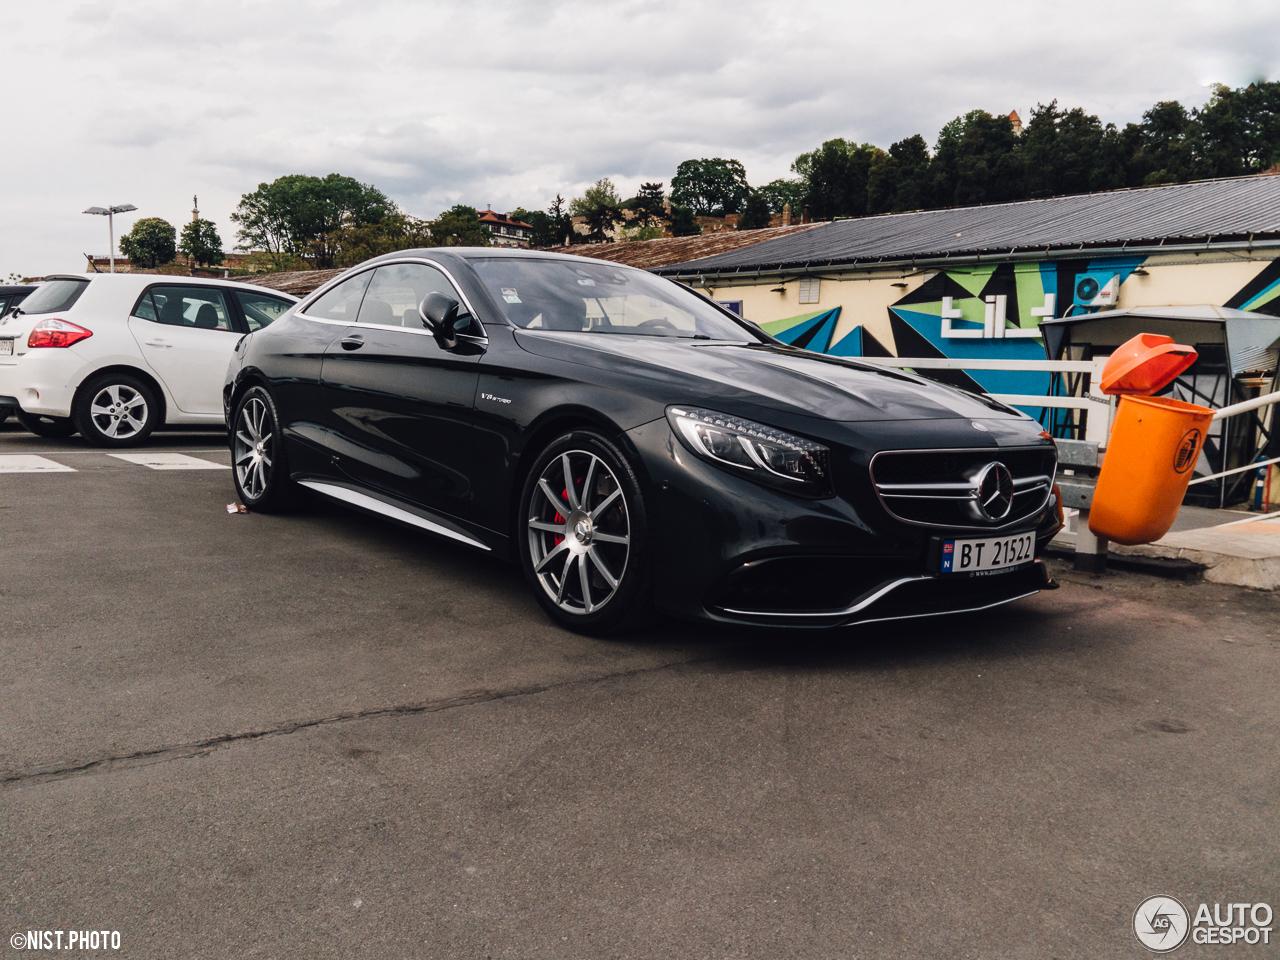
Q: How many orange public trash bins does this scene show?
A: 1